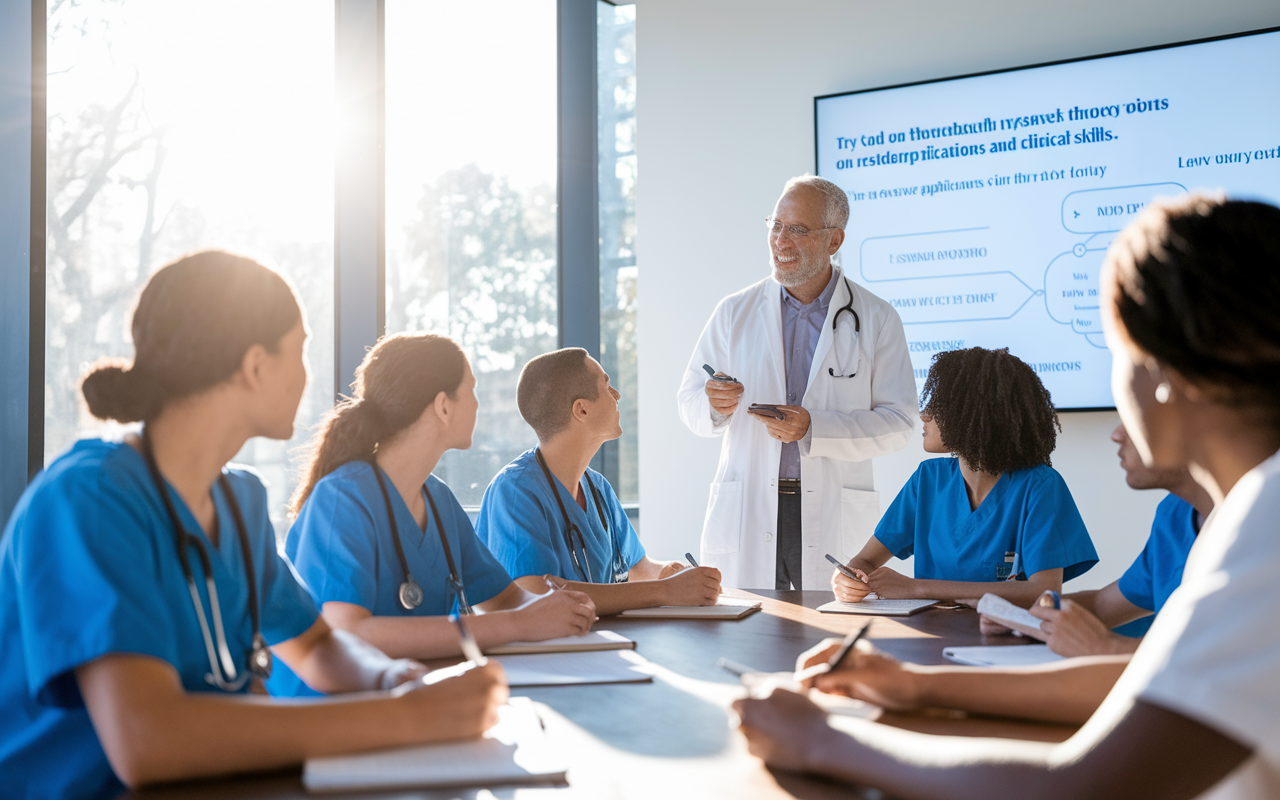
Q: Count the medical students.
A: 6